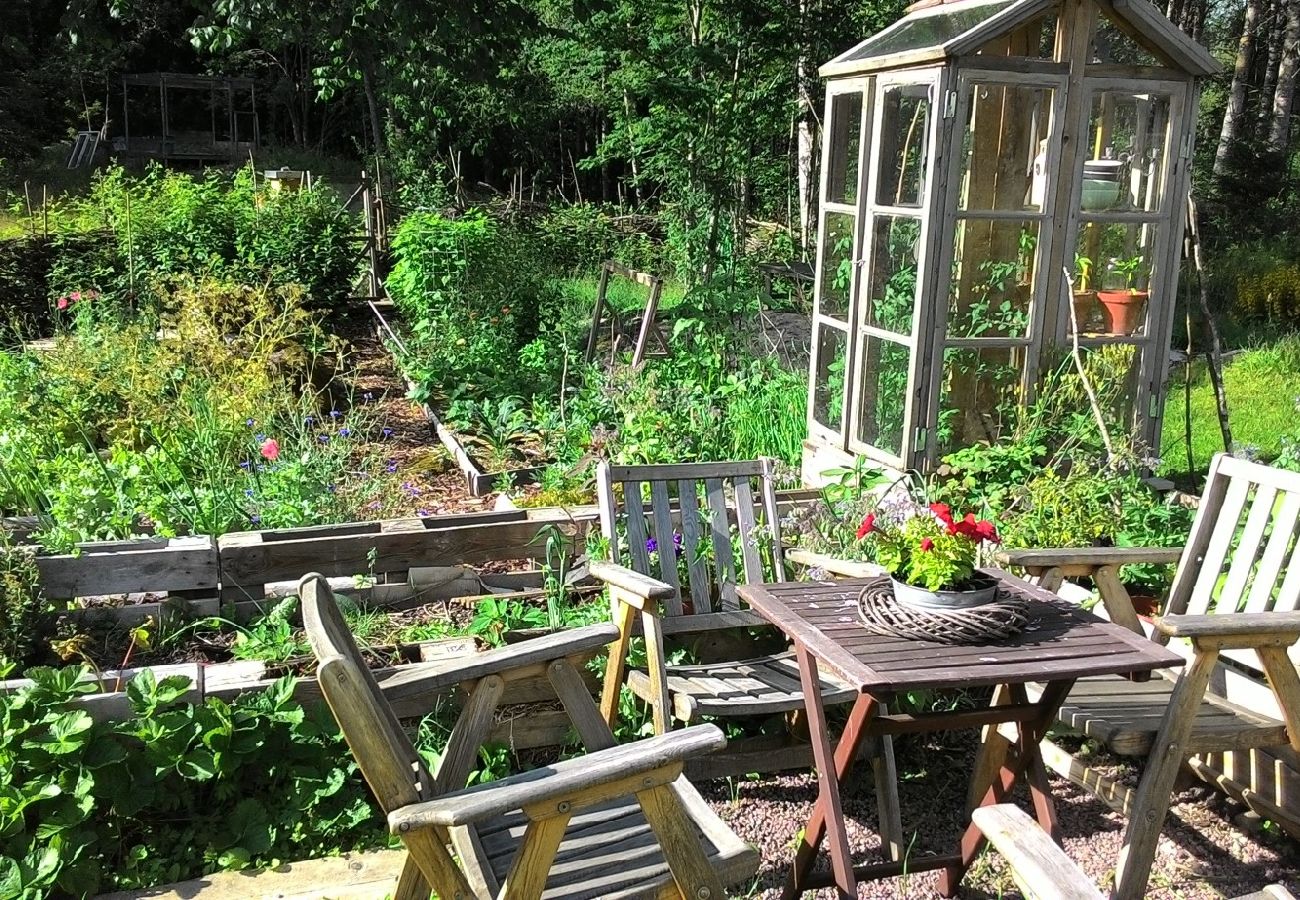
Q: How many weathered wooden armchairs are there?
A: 4